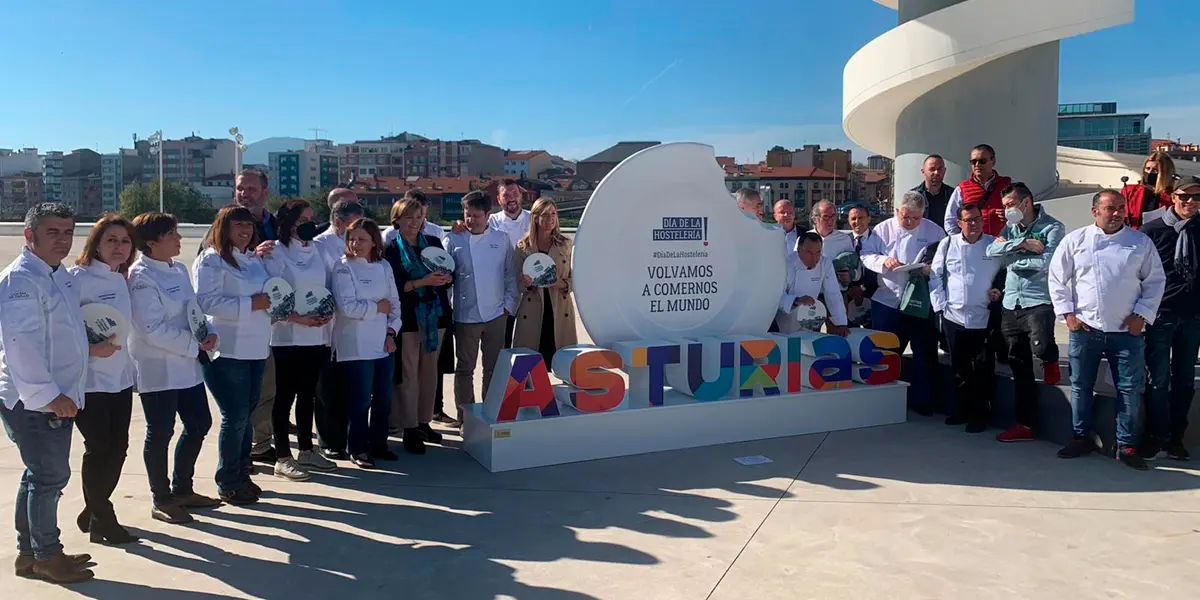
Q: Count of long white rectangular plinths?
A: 1